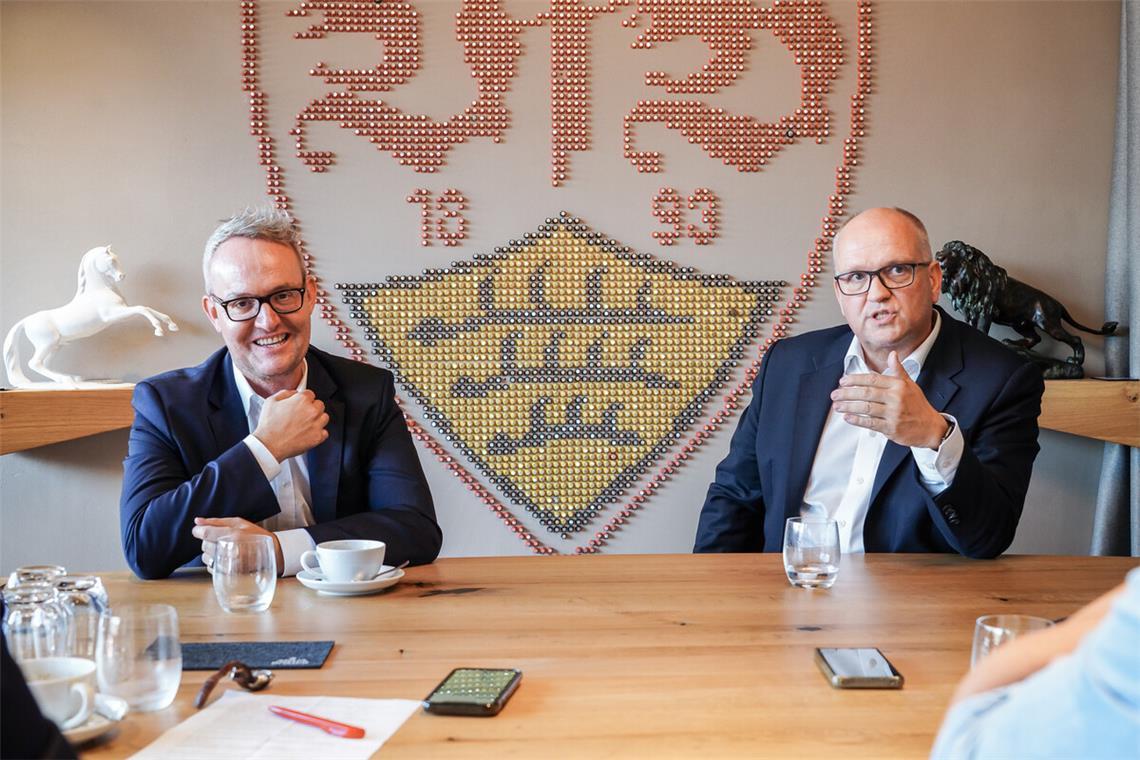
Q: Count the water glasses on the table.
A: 7